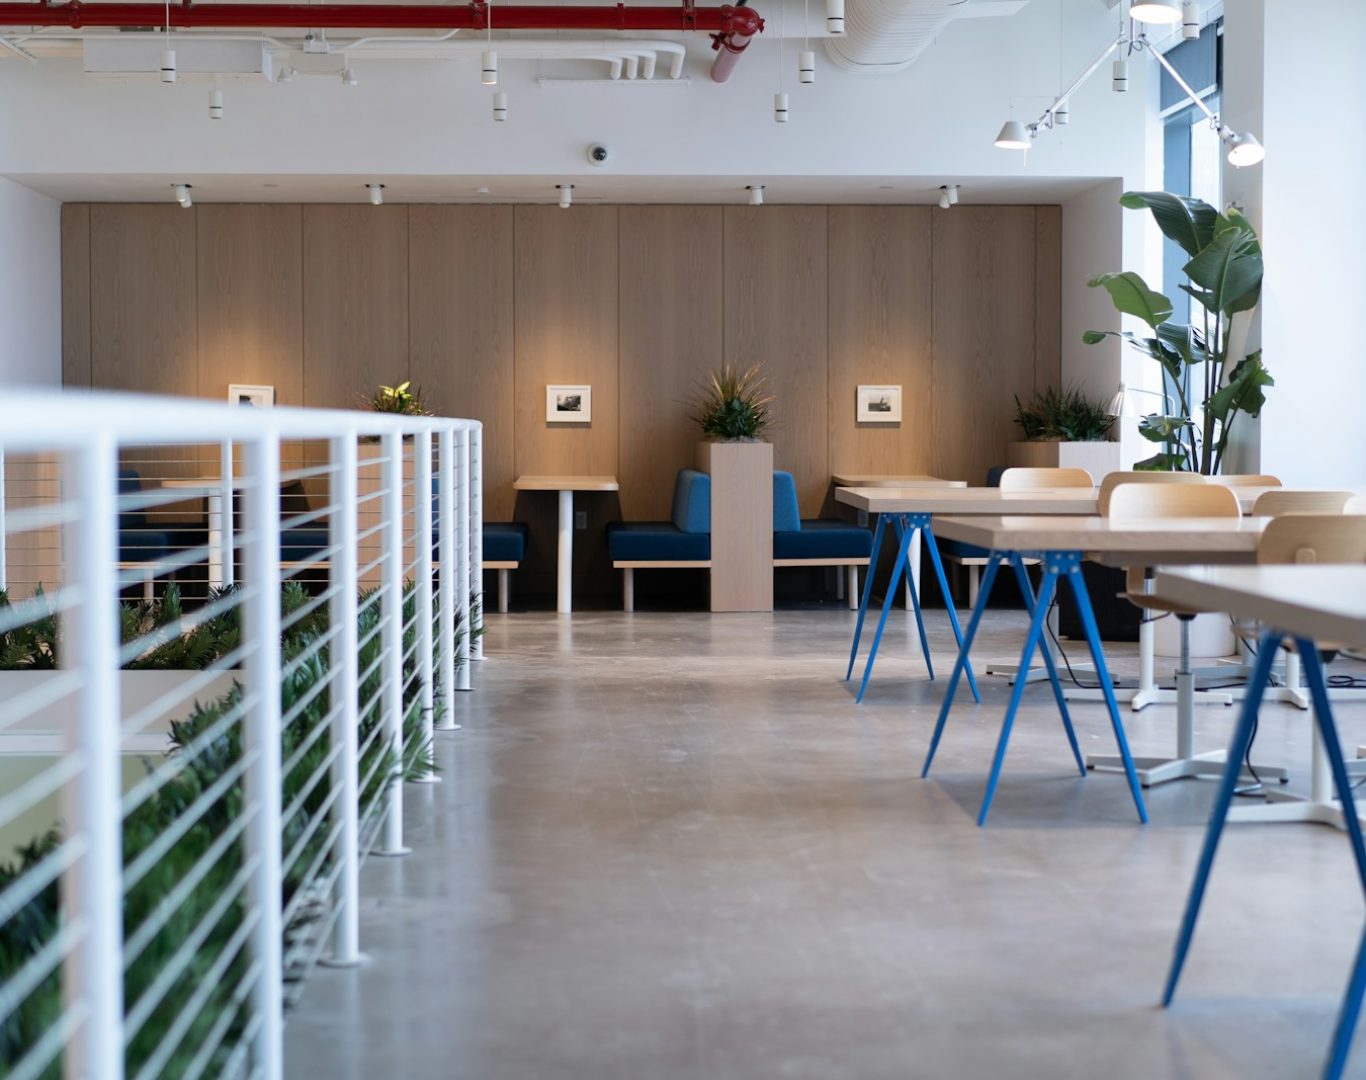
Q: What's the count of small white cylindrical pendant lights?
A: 10